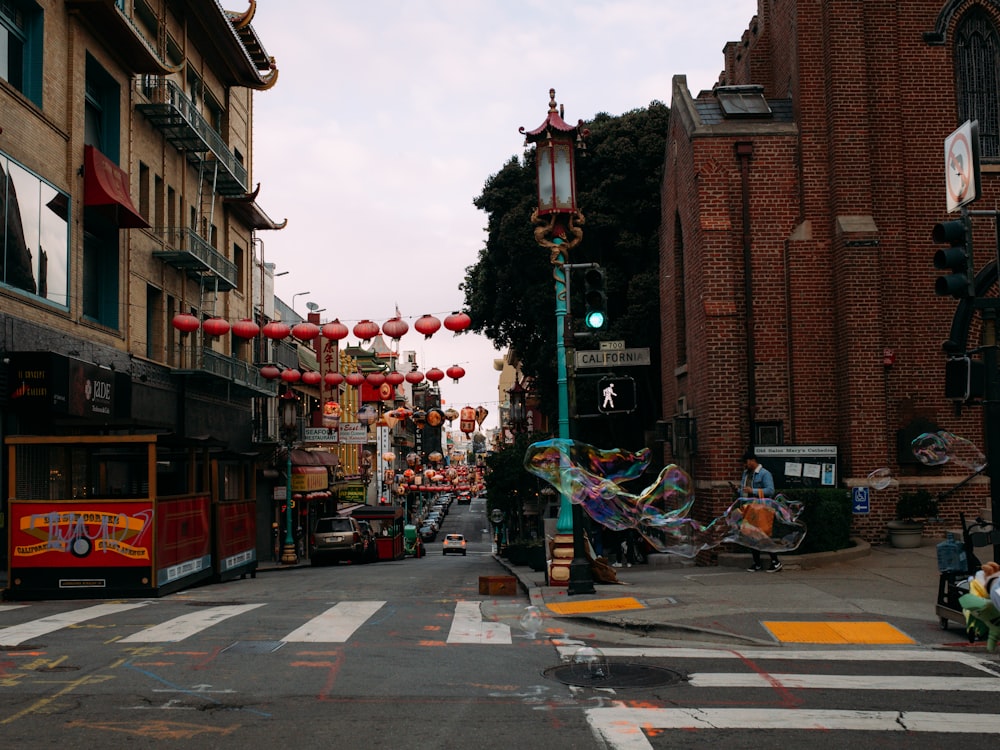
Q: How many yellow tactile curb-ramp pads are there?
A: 2